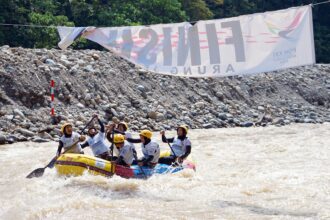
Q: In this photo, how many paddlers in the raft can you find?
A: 6